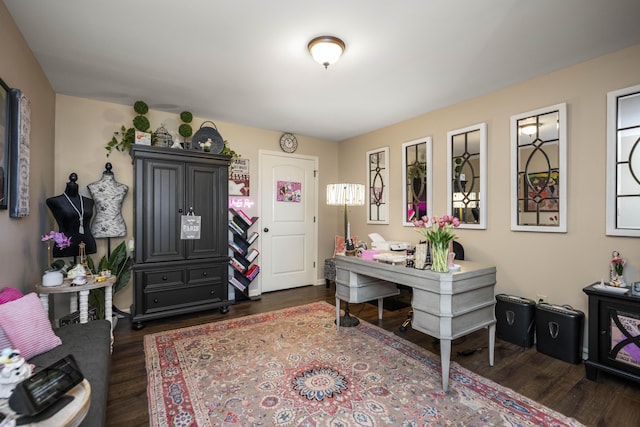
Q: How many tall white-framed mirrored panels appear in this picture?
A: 5